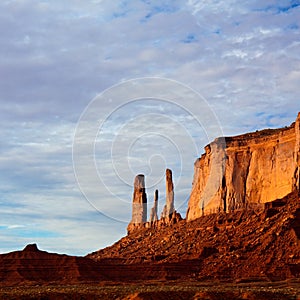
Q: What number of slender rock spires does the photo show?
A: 3